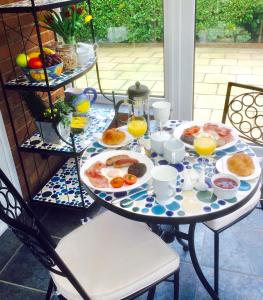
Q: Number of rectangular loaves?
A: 0